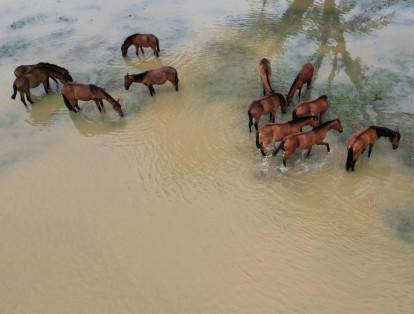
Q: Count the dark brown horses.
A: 12